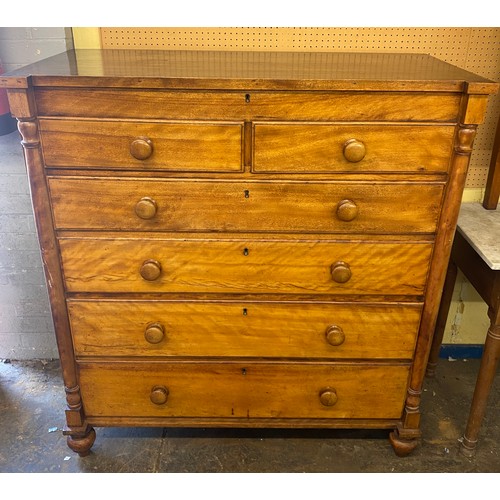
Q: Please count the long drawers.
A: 4